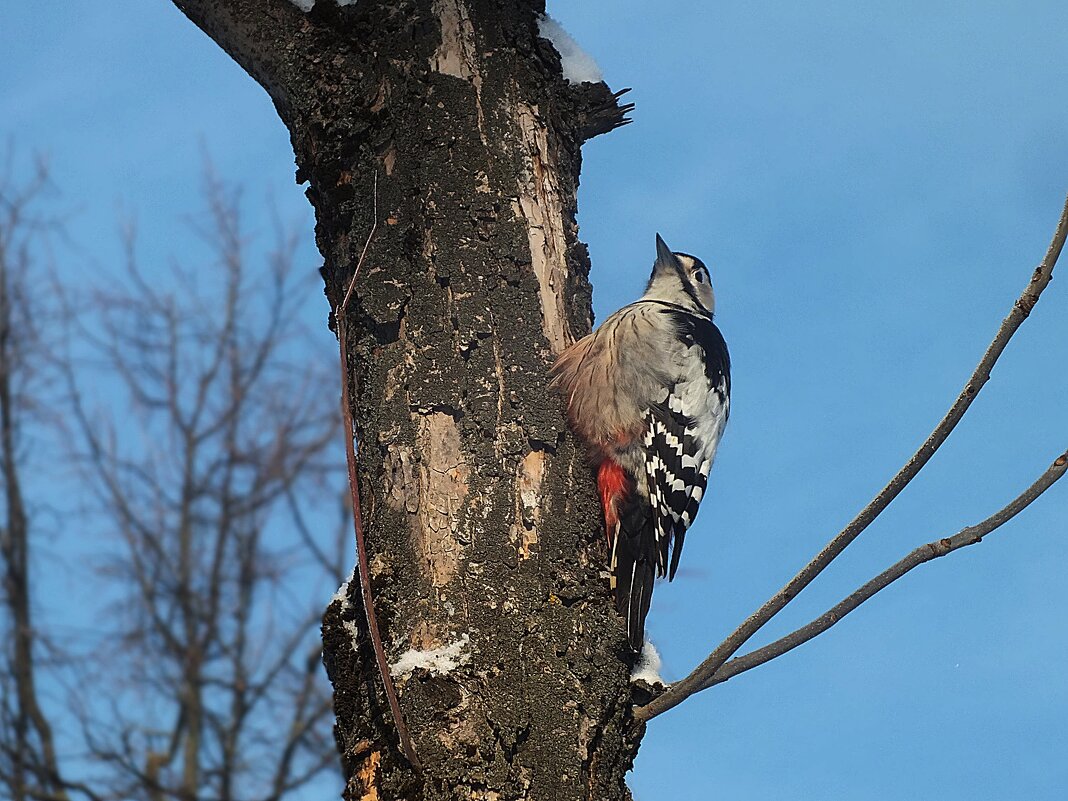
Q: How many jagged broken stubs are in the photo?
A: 1